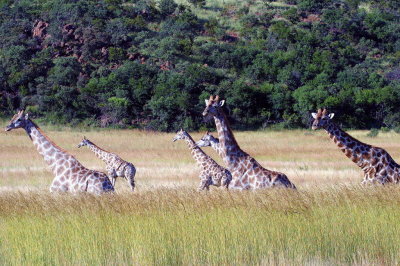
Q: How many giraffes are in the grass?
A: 6